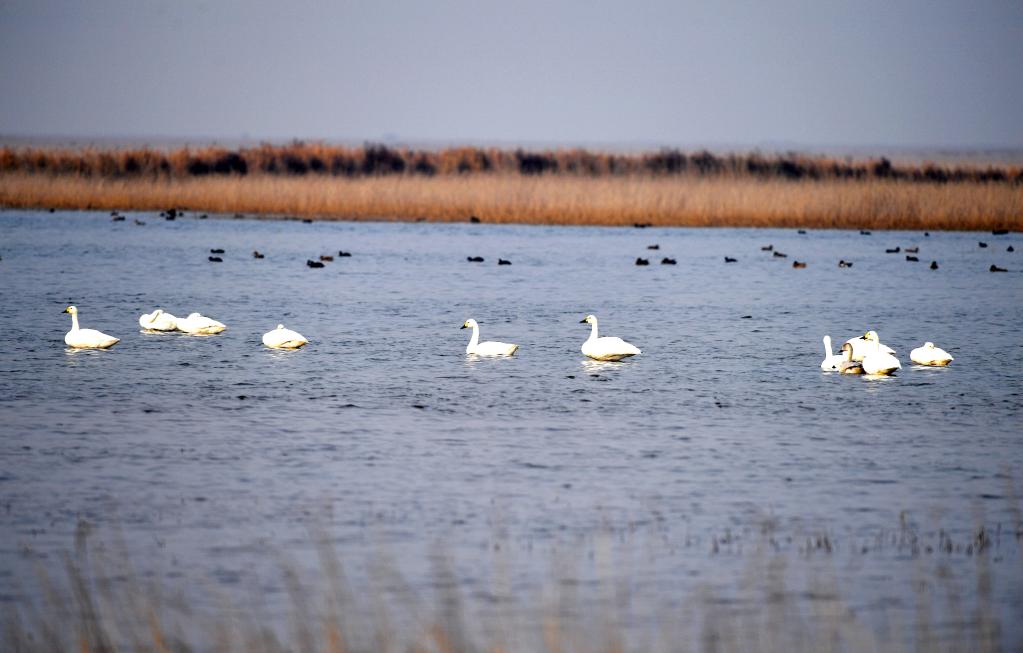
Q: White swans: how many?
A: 10